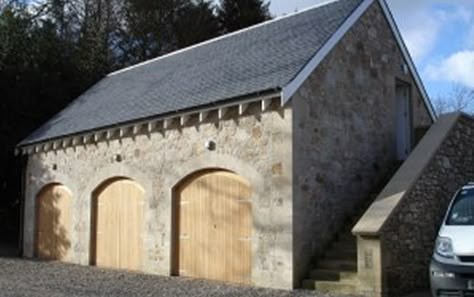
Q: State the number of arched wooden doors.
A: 3